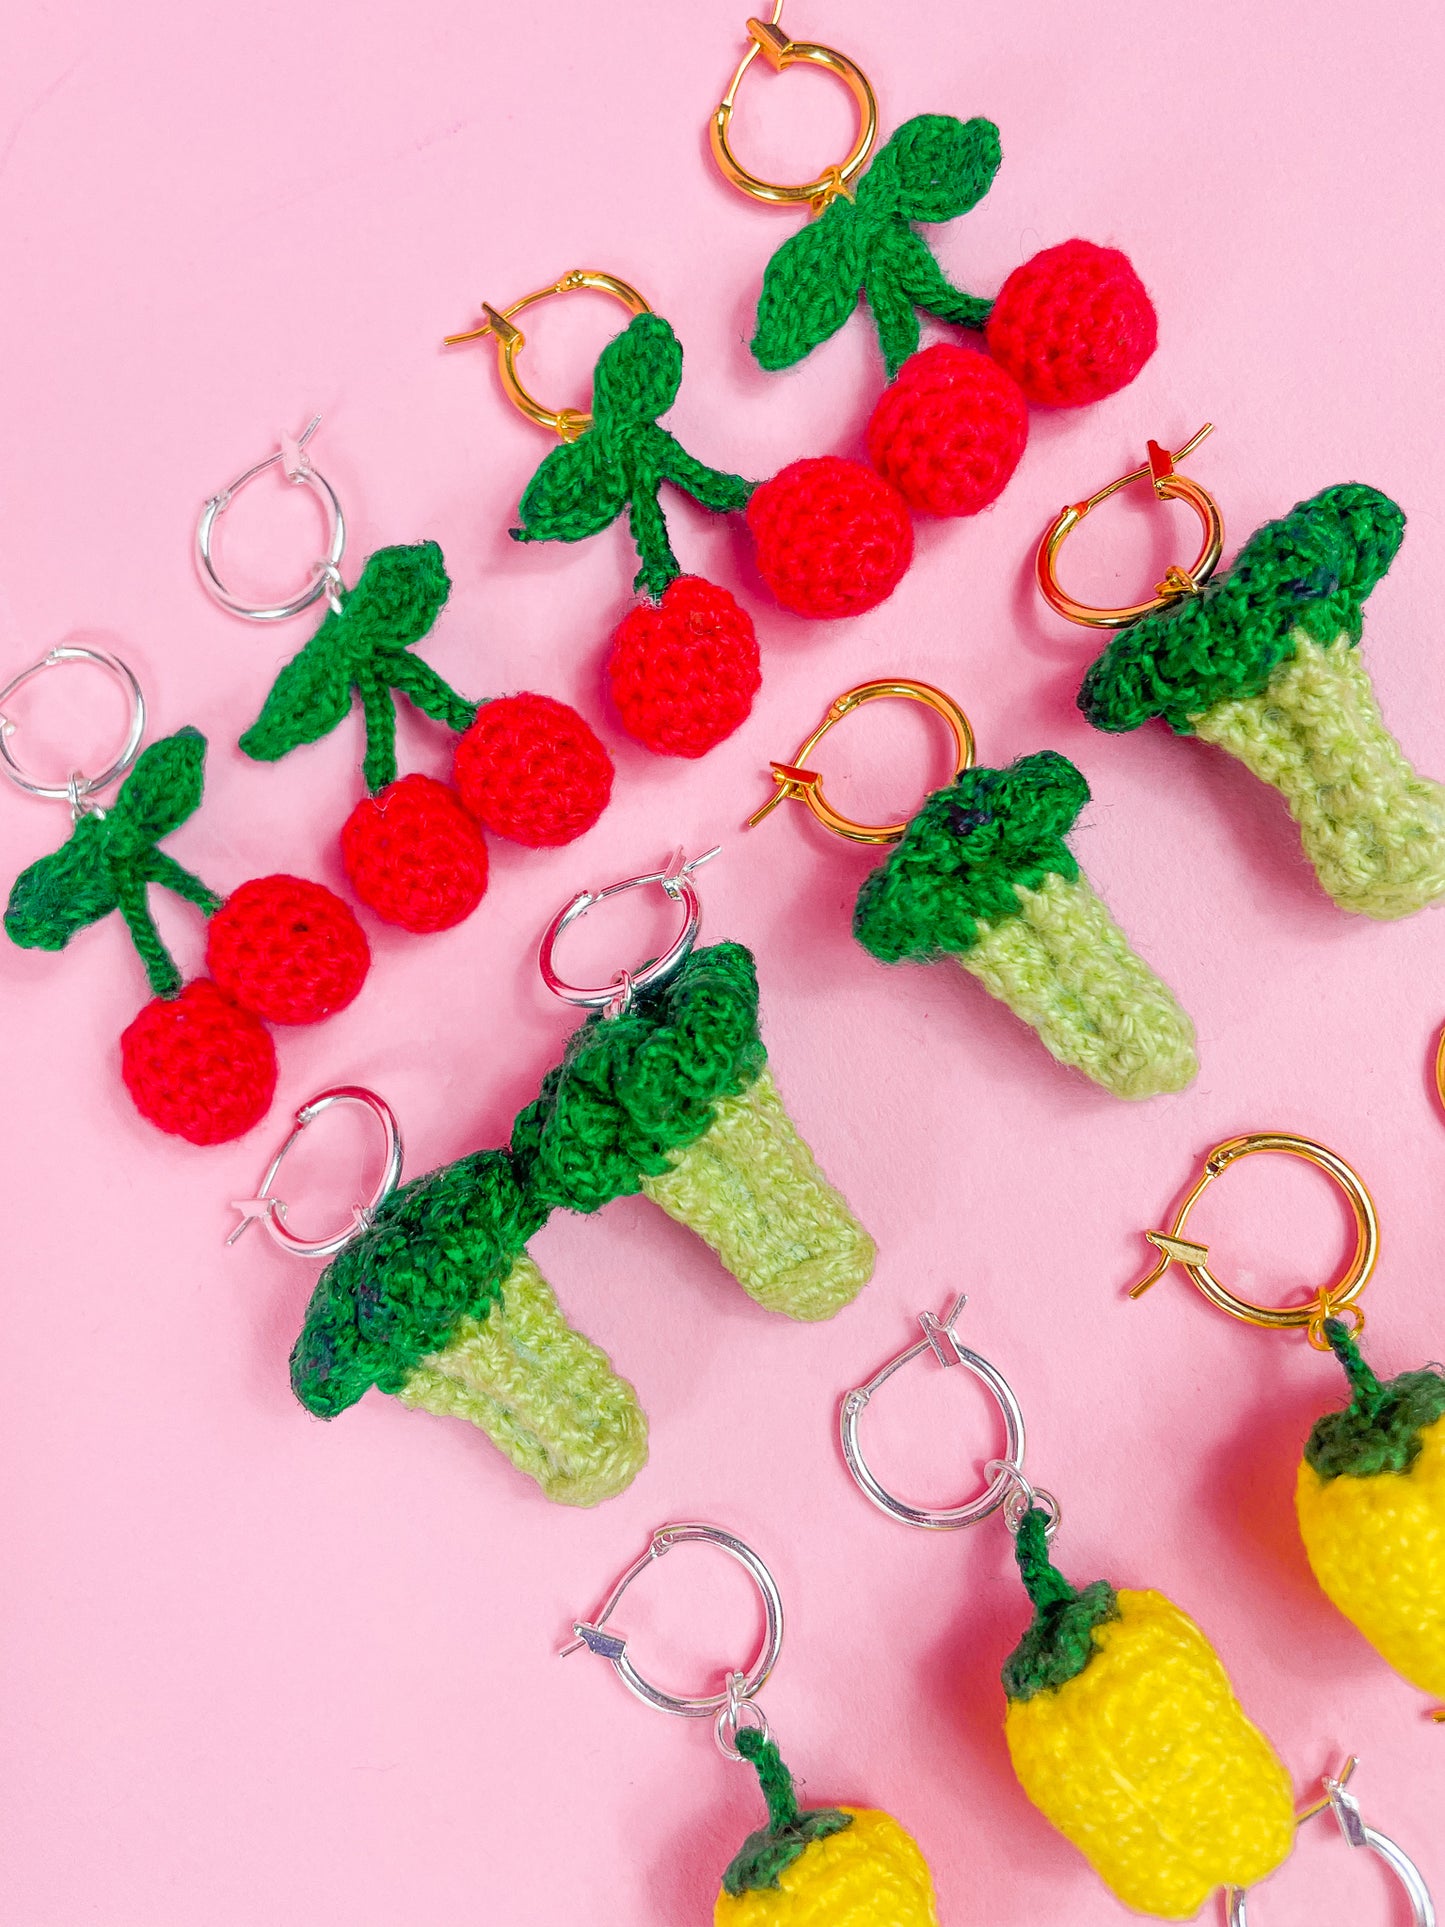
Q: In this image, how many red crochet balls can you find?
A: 8